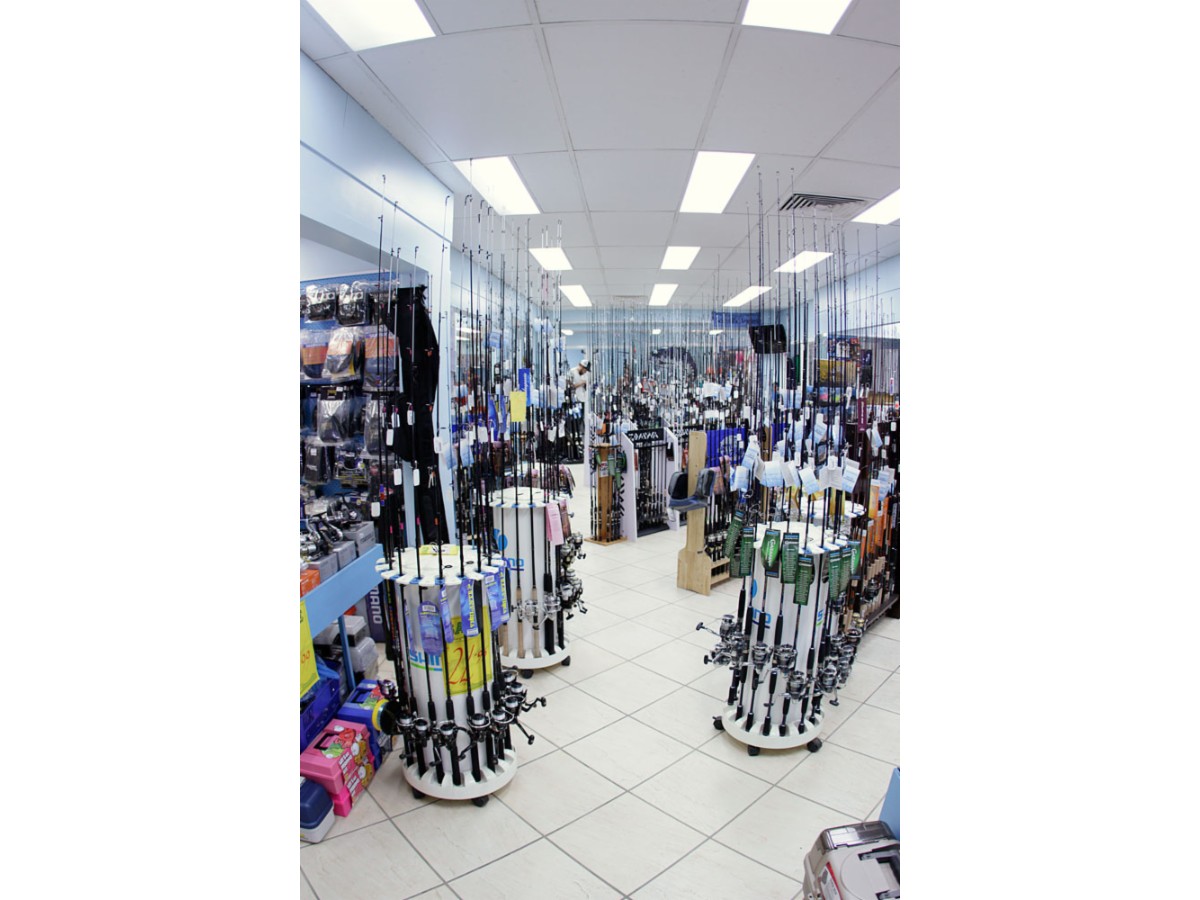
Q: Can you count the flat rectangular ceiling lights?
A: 11